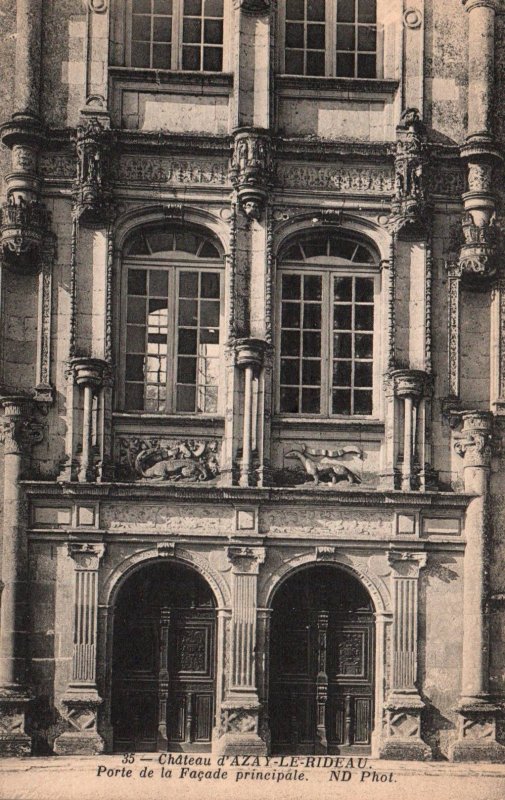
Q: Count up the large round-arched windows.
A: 2